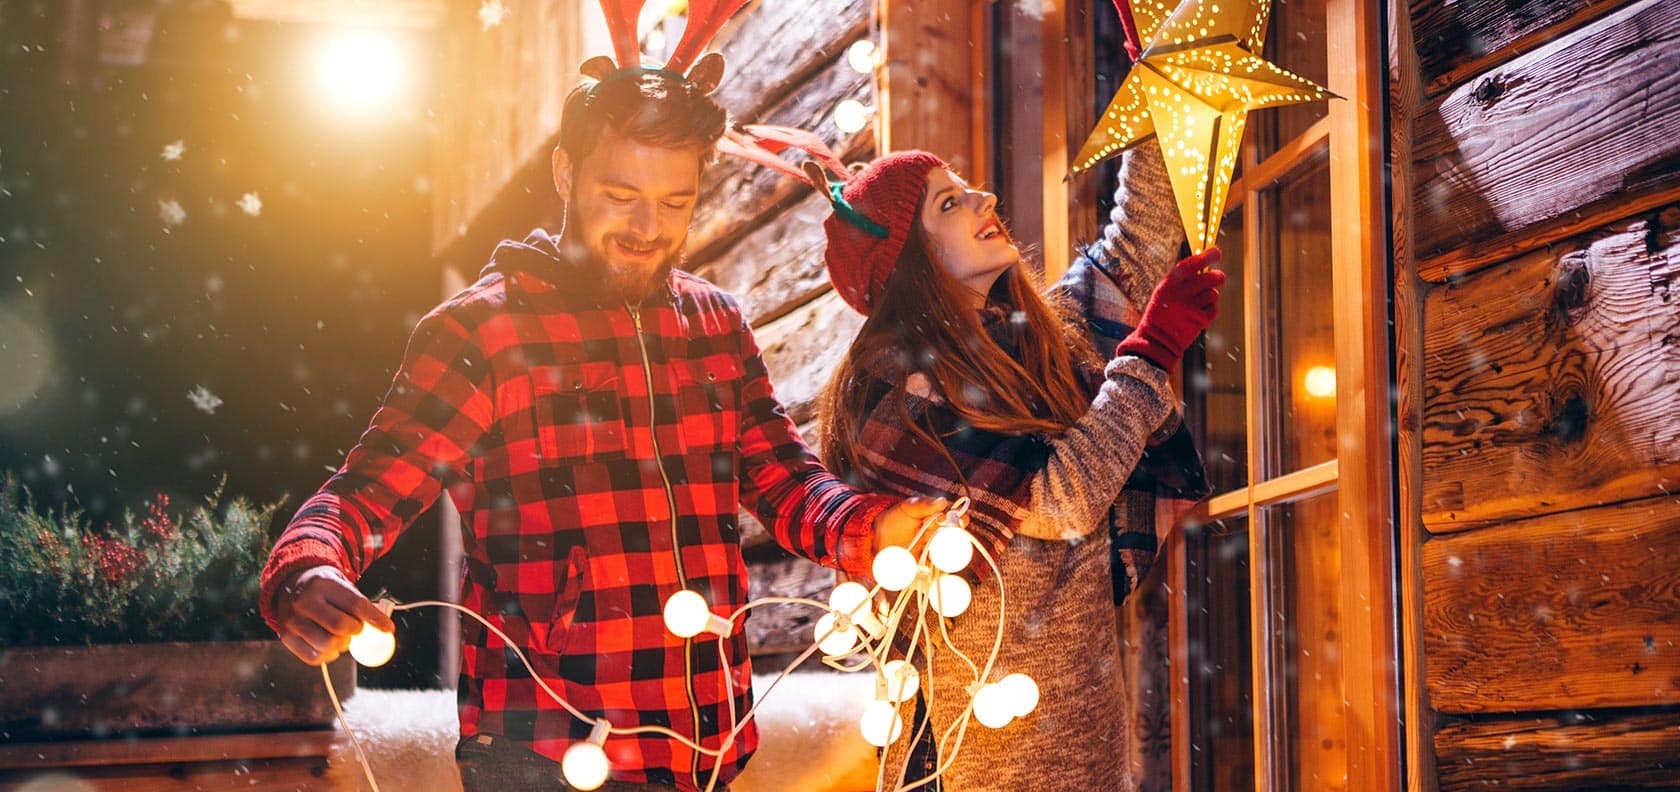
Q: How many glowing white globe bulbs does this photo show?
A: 14